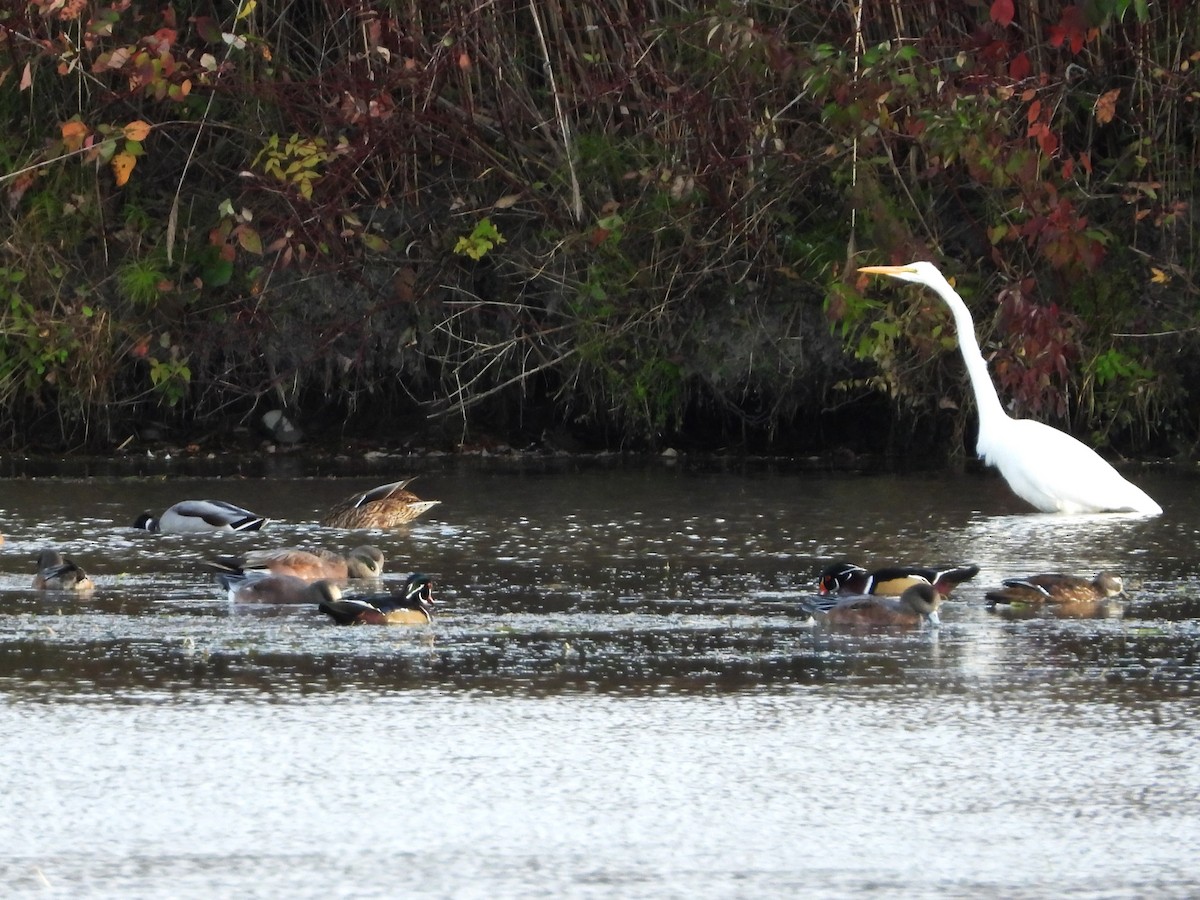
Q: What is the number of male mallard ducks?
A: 1